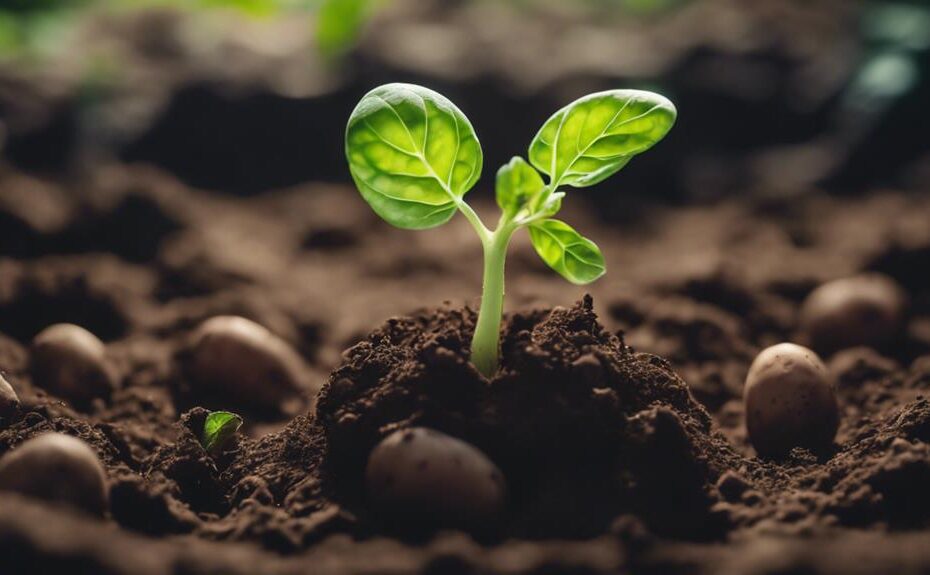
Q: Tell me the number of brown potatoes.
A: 7